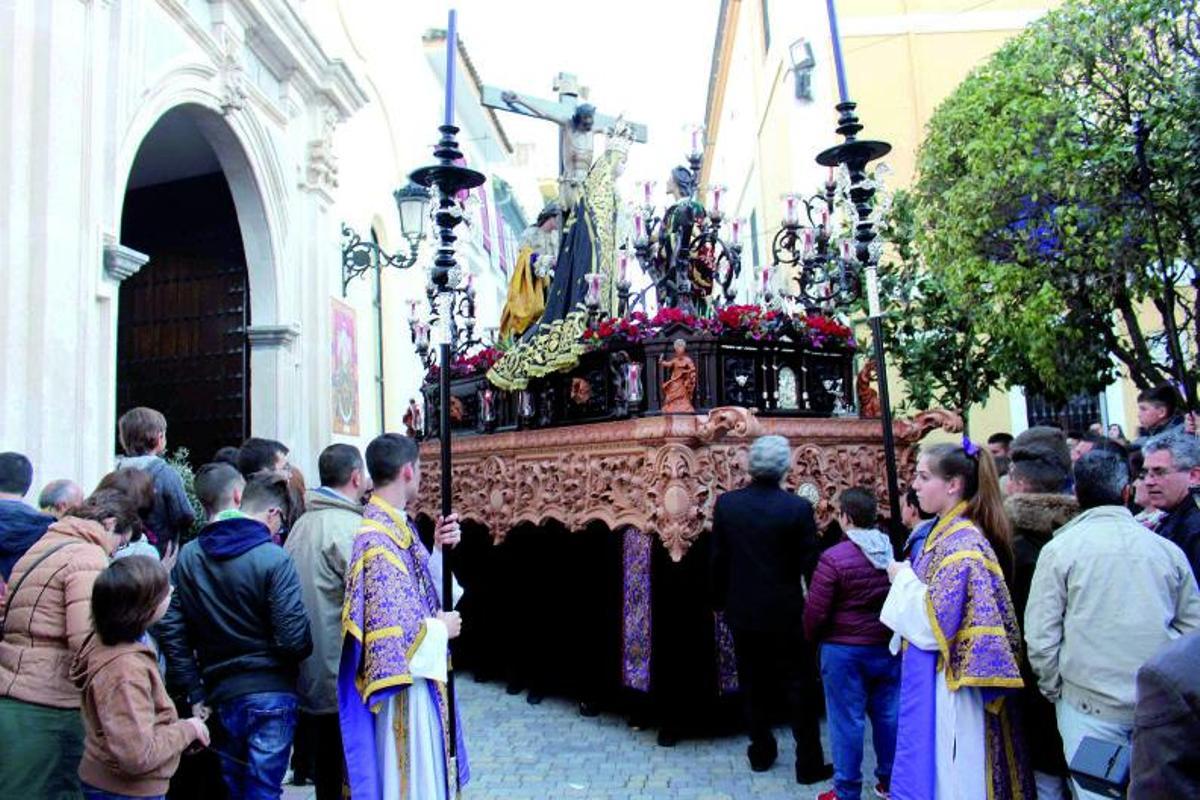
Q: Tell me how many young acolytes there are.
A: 2